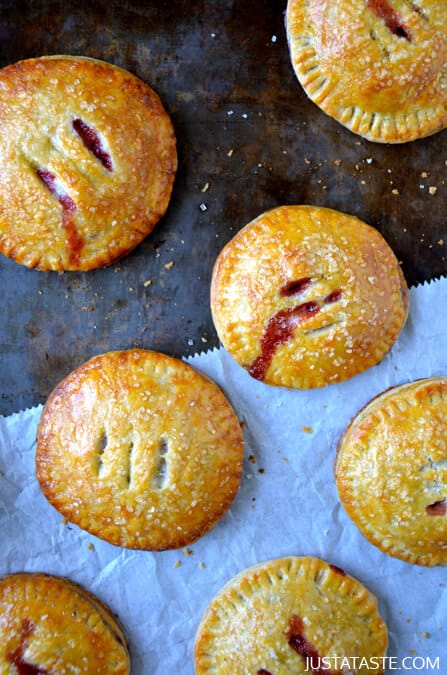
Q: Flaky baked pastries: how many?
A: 7